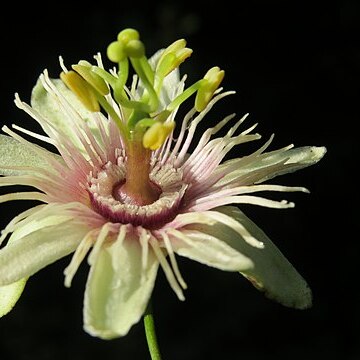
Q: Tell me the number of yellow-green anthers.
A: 5